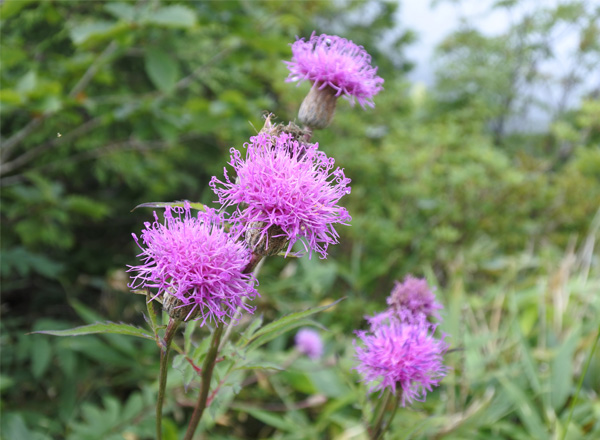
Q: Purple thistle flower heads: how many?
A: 6